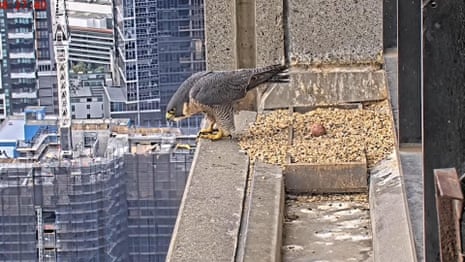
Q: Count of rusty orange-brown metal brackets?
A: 1